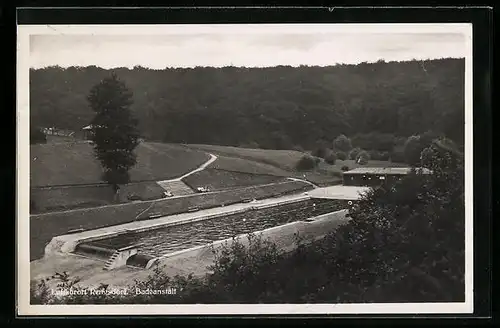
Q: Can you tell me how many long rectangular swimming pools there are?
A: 1